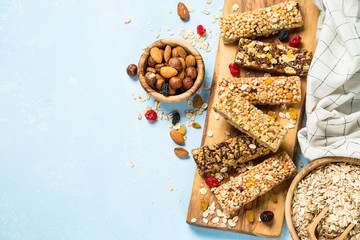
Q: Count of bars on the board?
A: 6